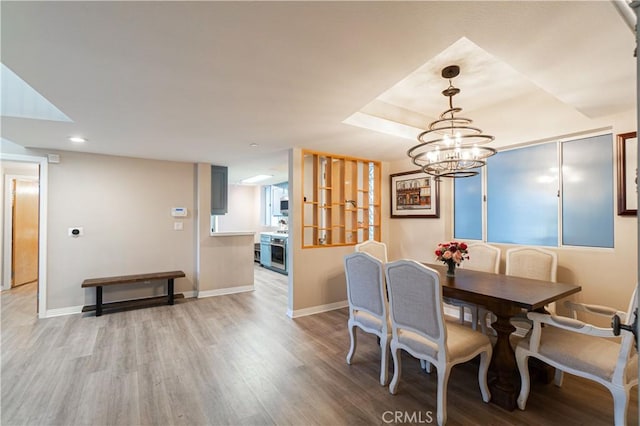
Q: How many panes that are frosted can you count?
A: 3